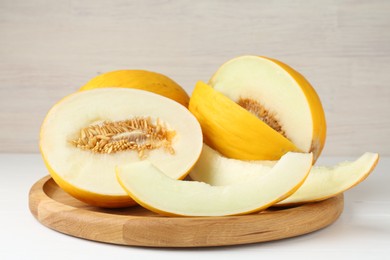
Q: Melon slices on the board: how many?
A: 2